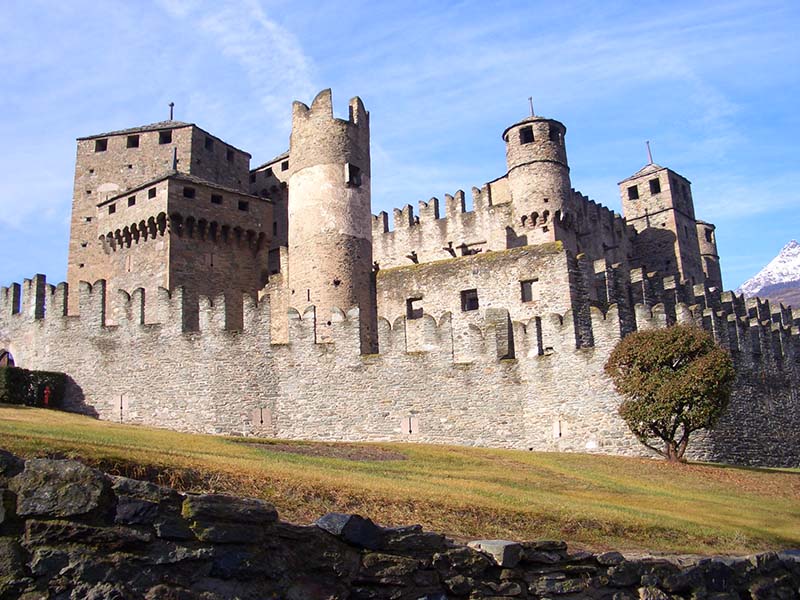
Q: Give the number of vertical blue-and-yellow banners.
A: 0